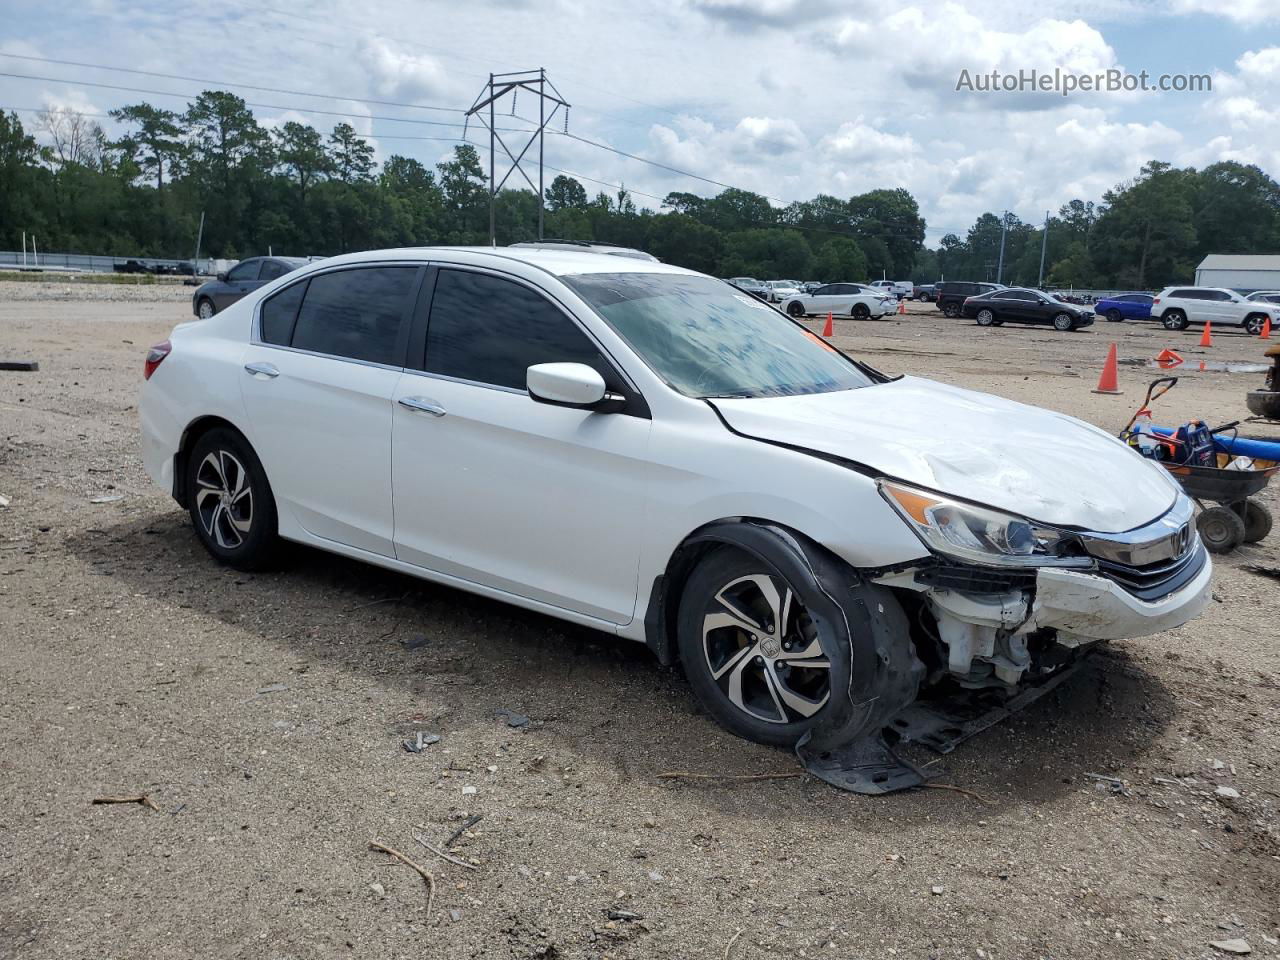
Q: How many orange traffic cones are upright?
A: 5